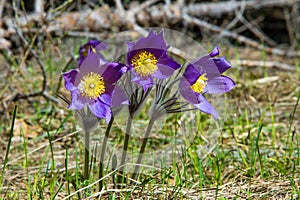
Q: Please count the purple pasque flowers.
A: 4